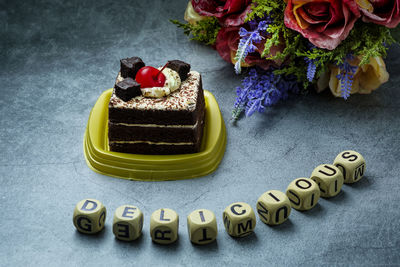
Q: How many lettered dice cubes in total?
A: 9